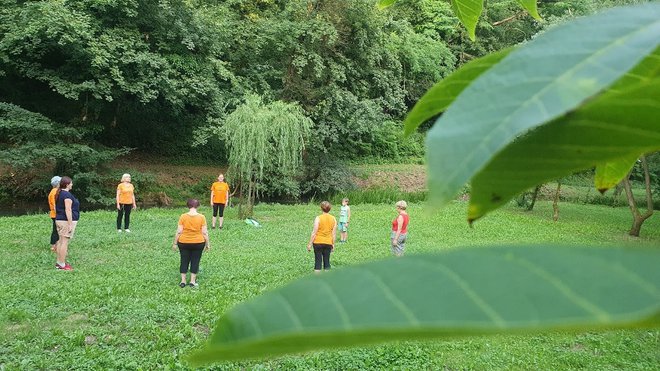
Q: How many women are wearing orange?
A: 5